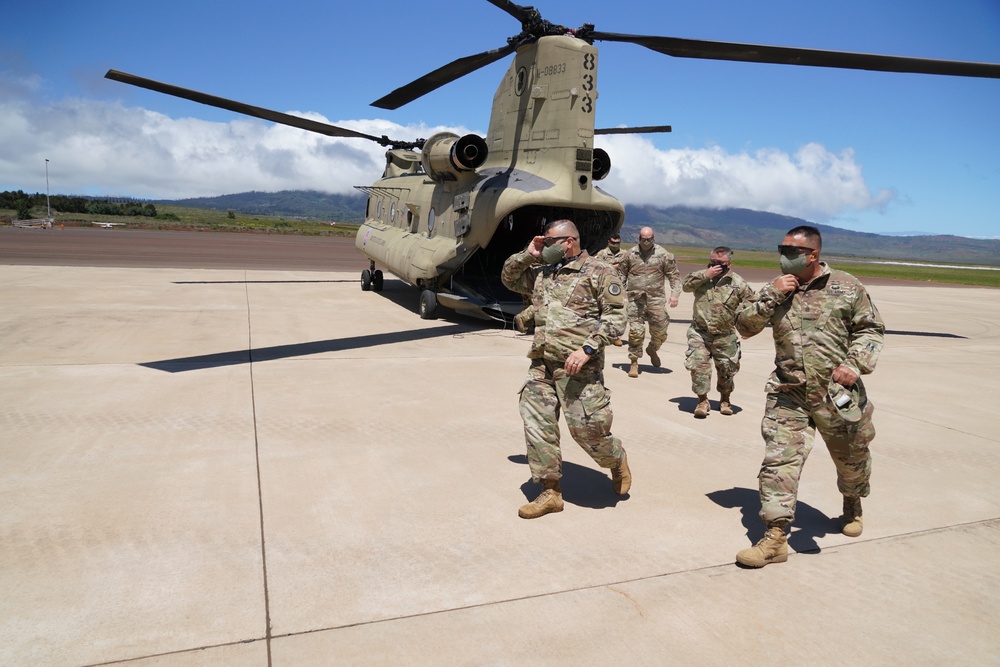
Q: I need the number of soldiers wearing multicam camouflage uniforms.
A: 5